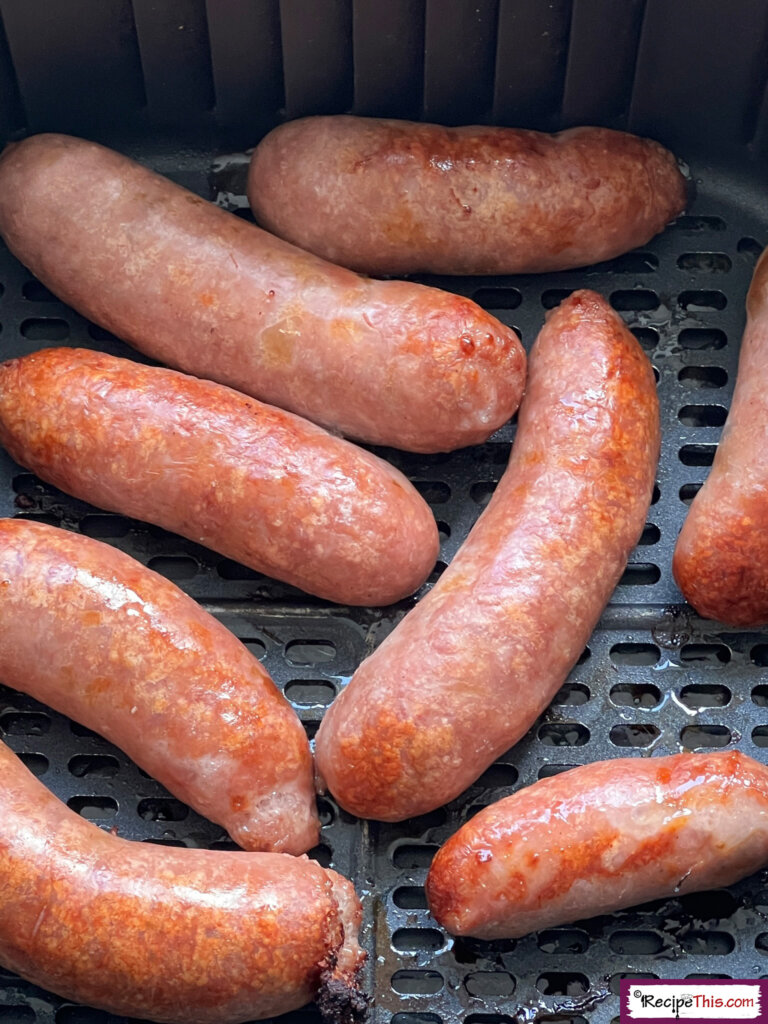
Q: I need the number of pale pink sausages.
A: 8